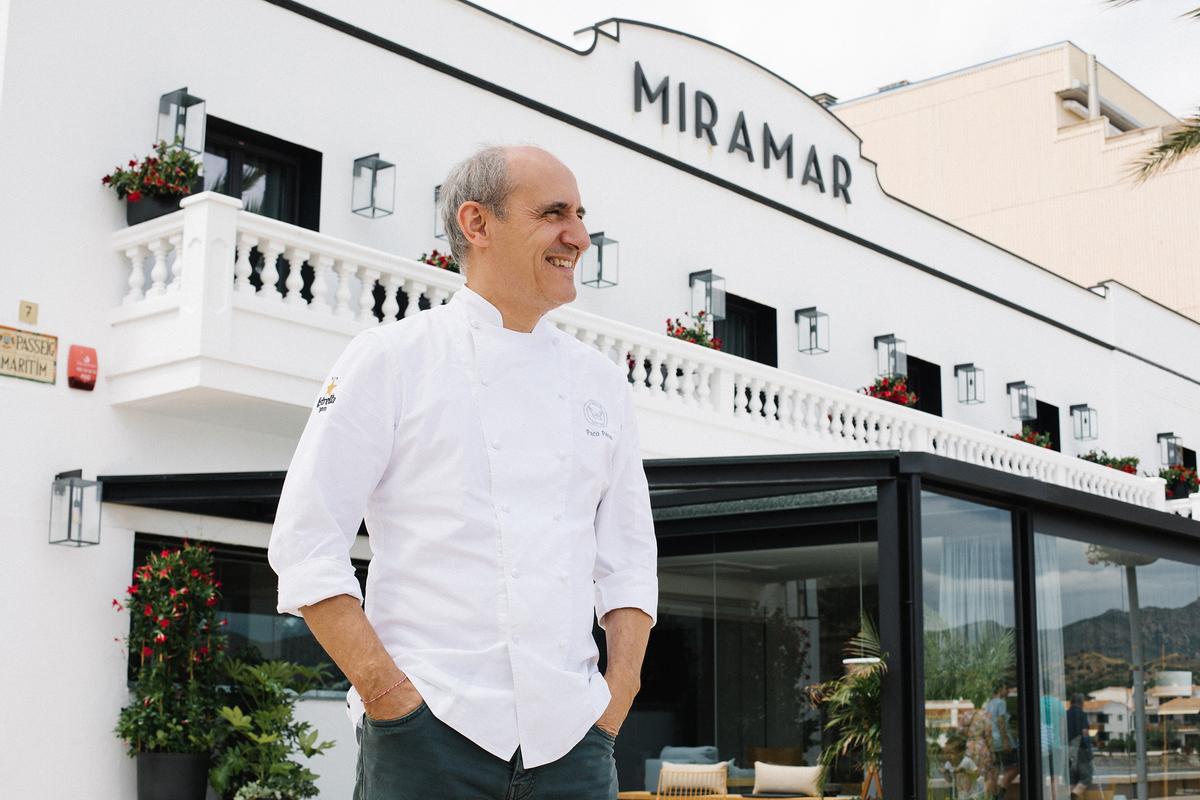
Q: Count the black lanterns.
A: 12